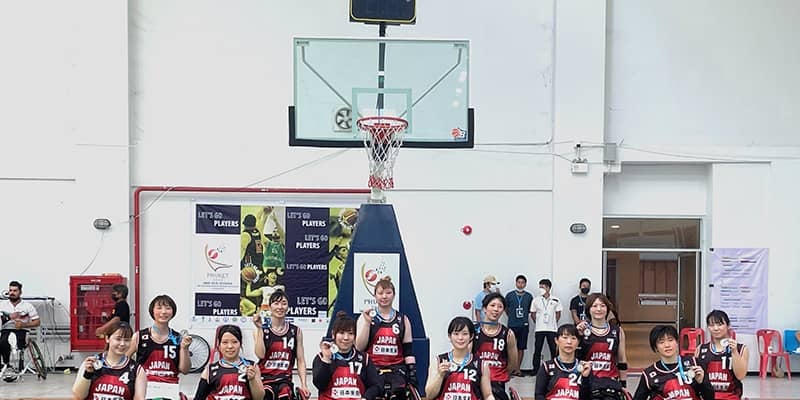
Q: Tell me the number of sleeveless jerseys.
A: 12